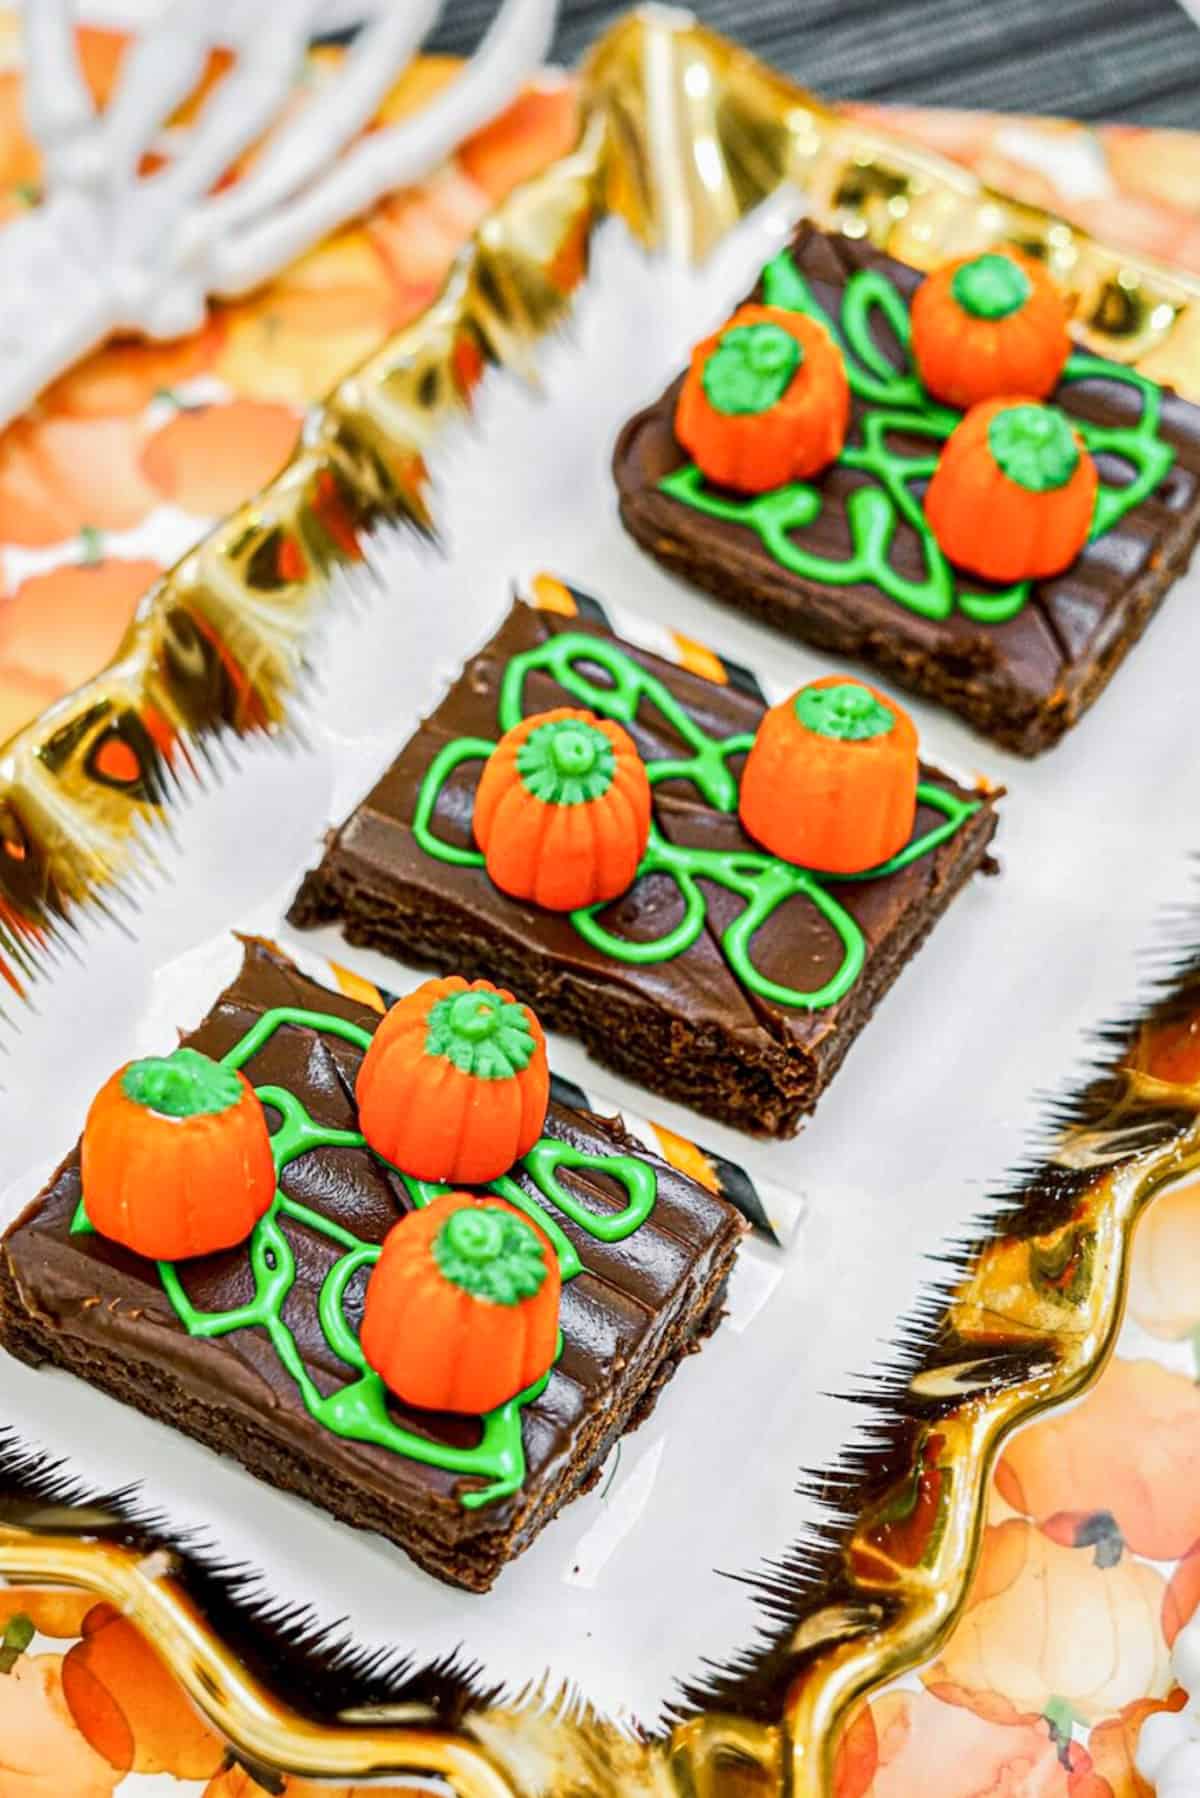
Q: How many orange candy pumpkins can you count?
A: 8